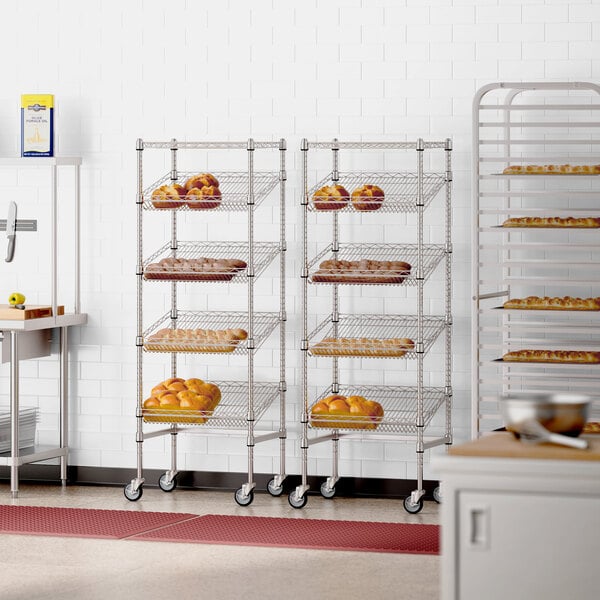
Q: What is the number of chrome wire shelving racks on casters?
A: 2